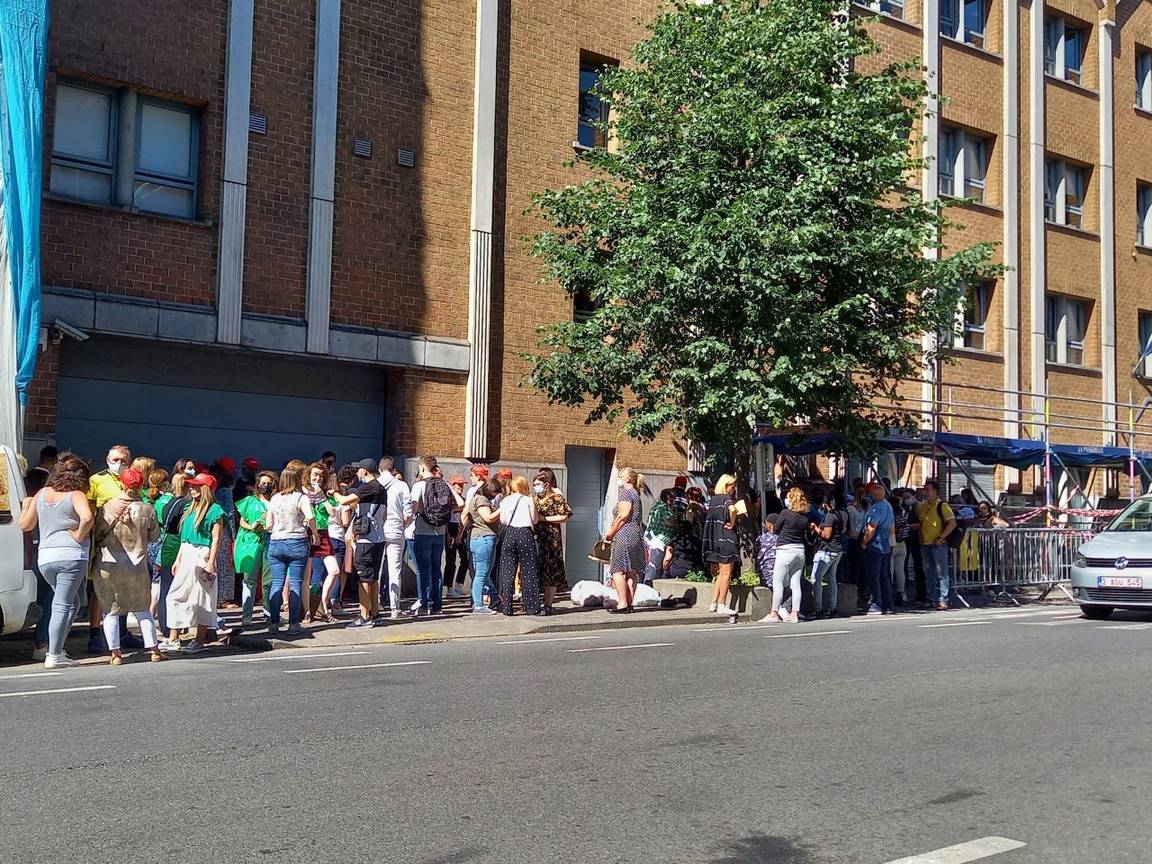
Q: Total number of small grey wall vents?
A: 3